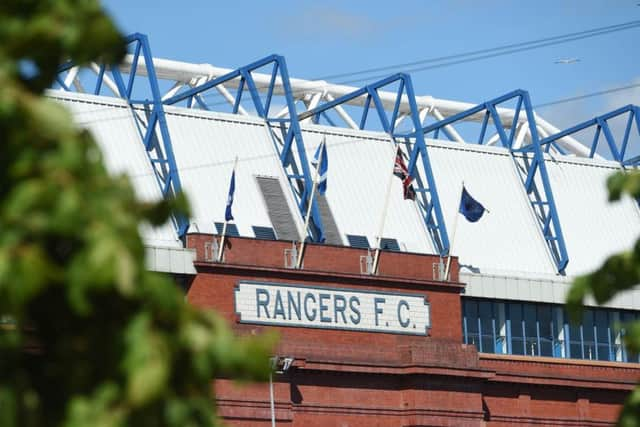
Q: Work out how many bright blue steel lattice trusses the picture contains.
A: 5